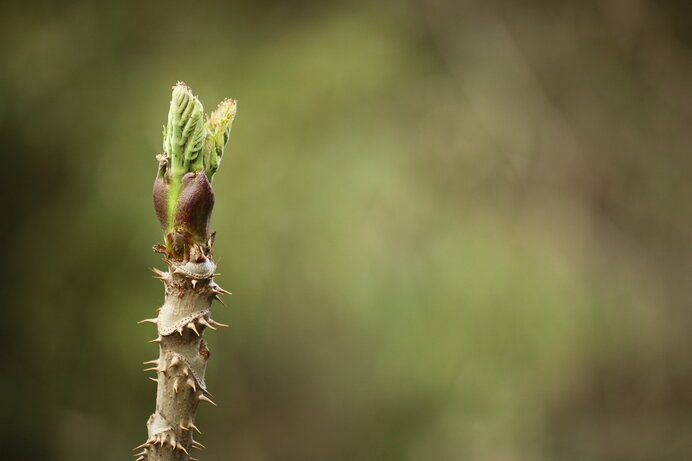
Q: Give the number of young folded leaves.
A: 2